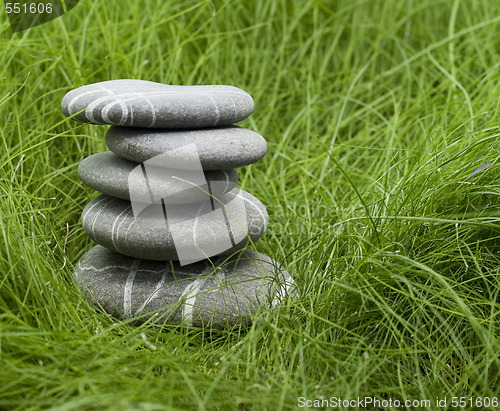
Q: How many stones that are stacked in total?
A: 5